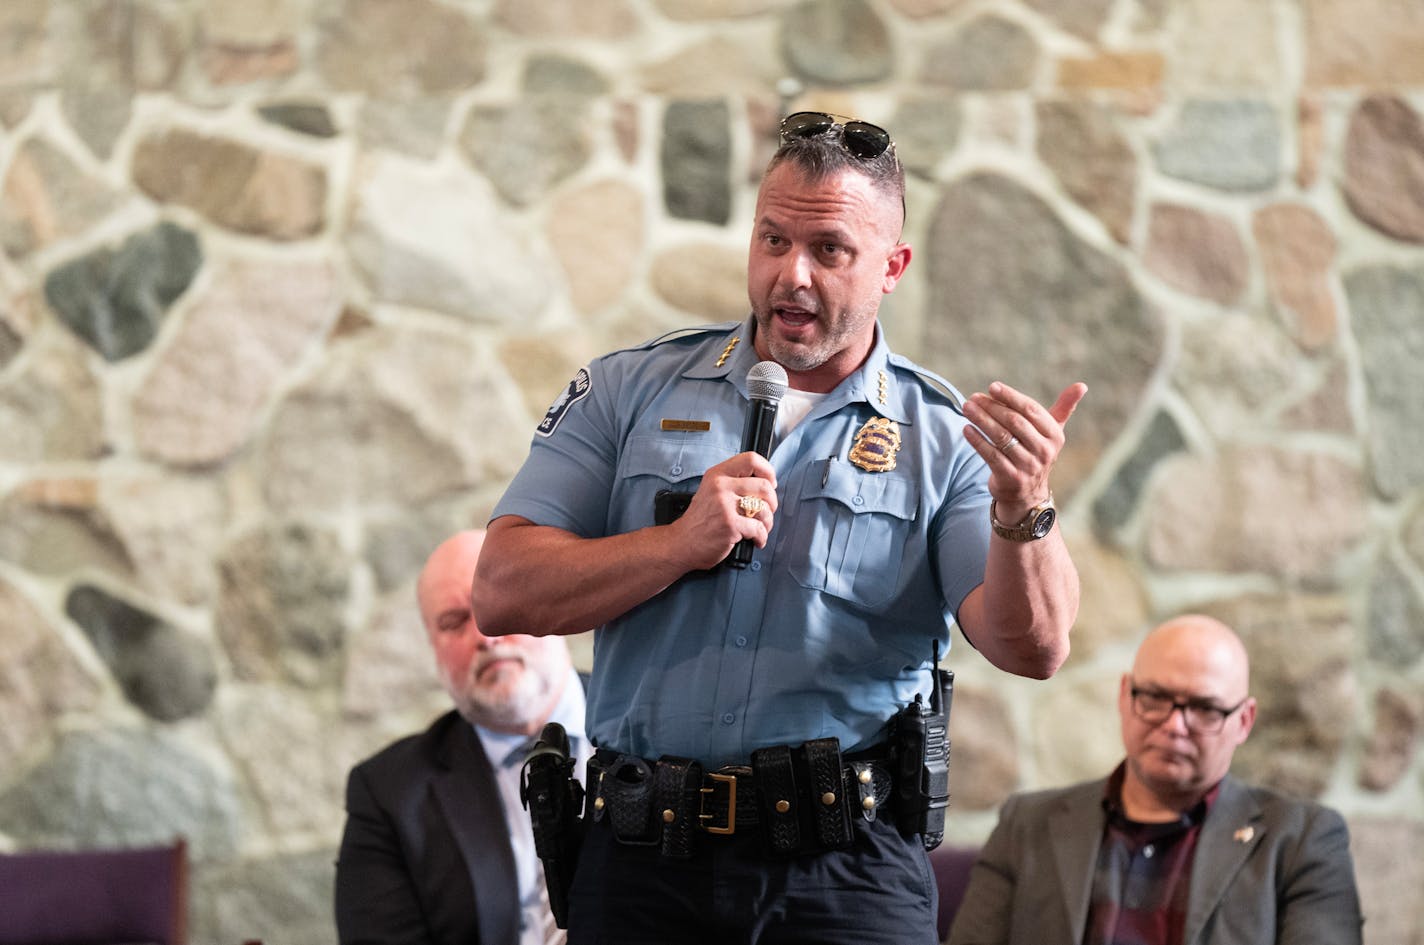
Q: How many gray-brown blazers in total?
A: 1